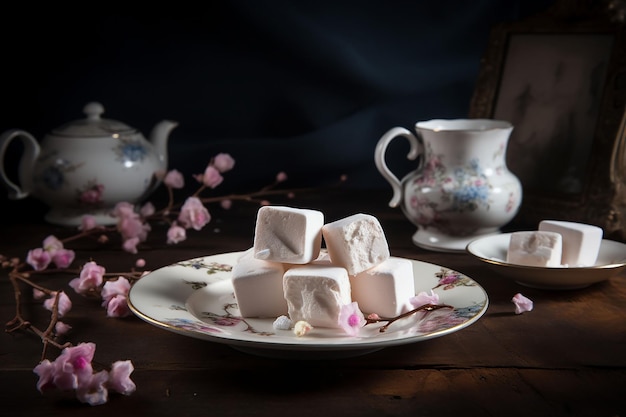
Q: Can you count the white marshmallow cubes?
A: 7